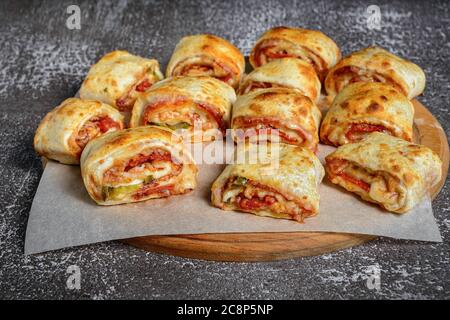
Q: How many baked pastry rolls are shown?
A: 12